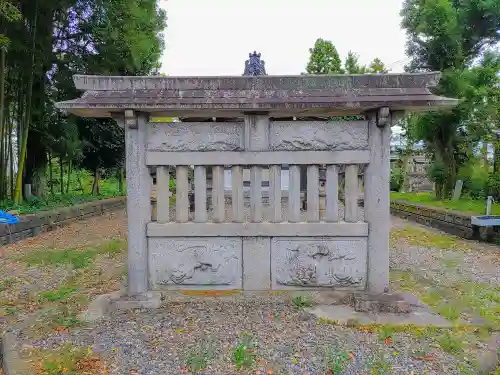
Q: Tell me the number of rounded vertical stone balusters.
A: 11